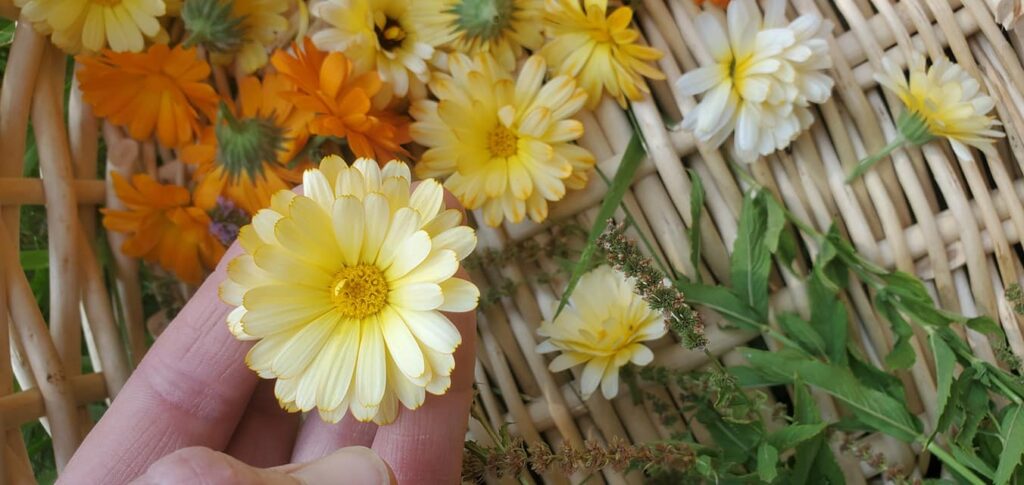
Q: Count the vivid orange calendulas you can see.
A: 4